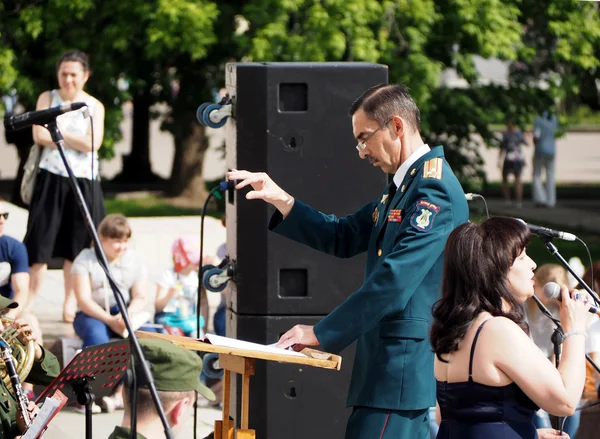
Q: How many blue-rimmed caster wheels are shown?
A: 5